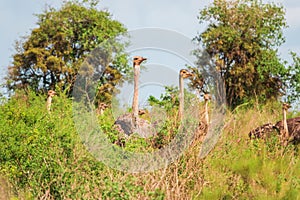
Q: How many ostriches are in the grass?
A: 7